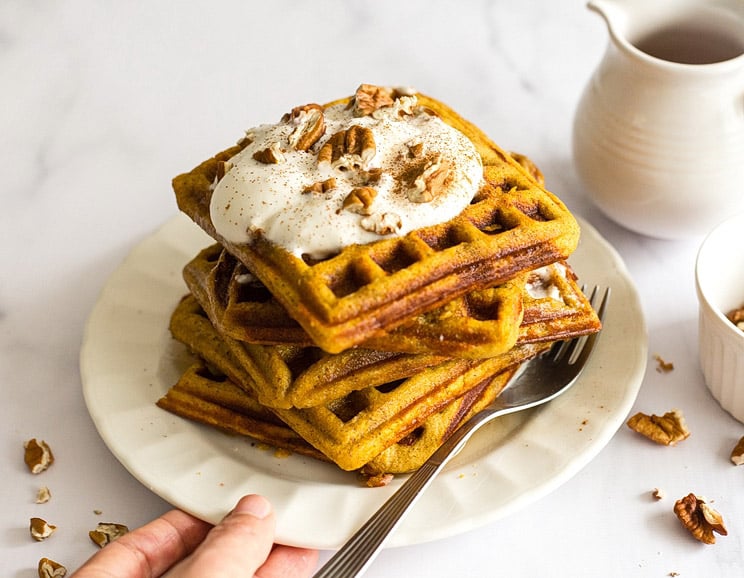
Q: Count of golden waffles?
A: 5